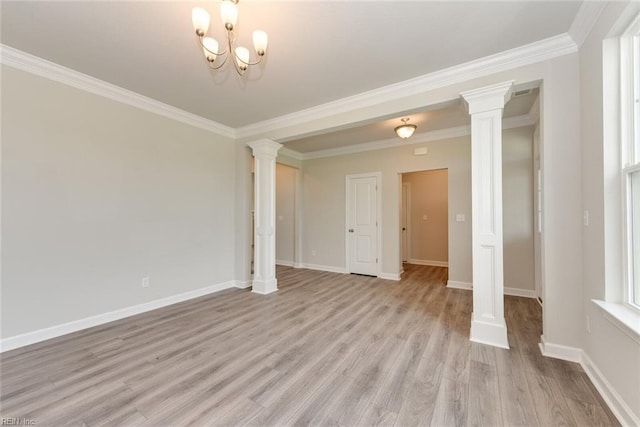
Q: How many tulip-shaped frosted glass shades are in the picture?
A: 5